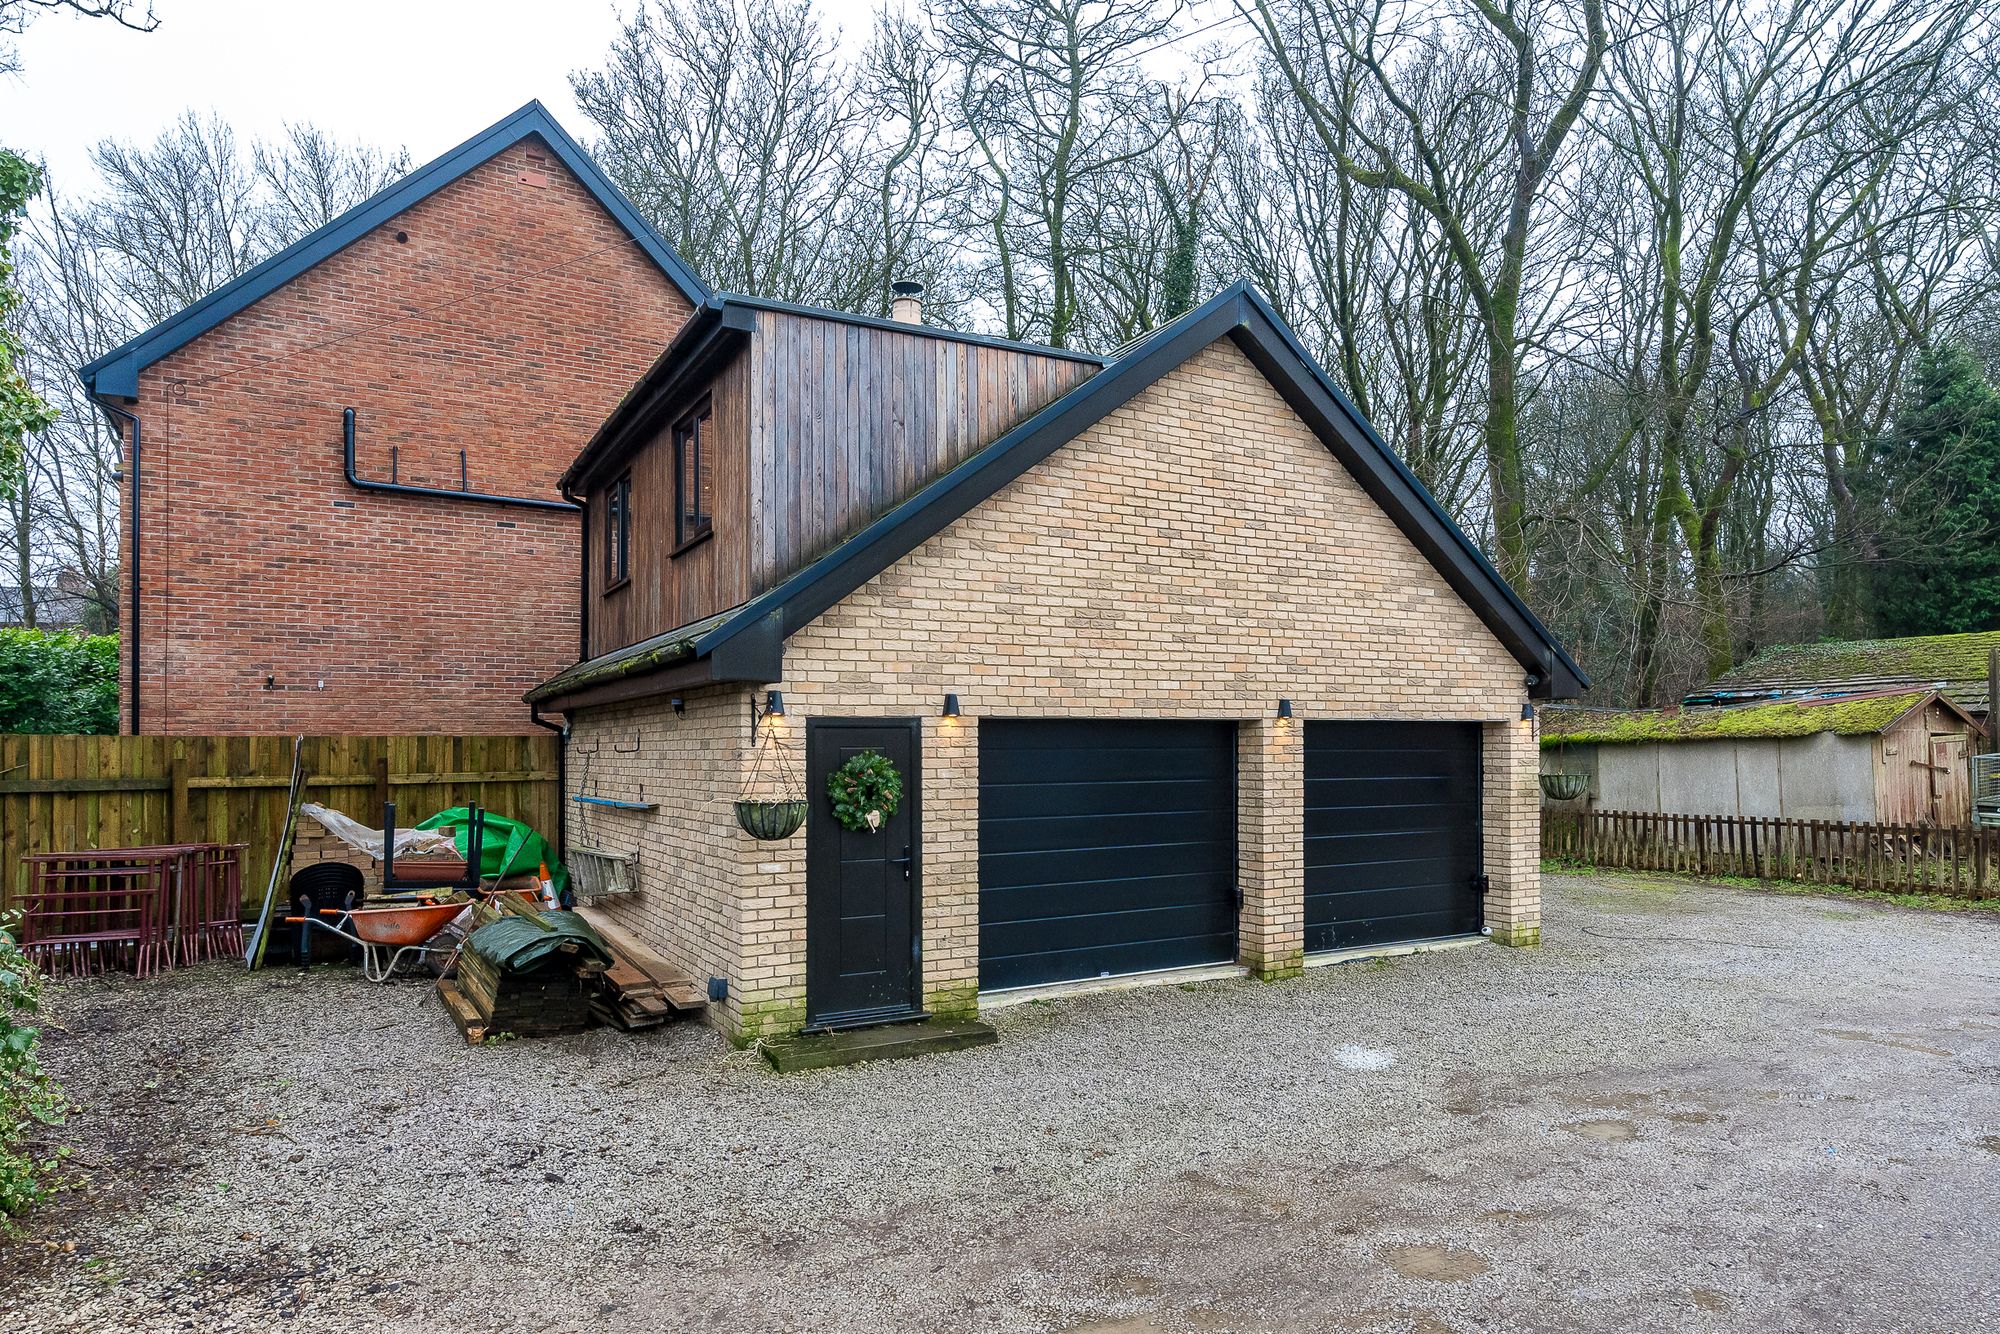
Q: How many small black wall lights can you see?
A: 4